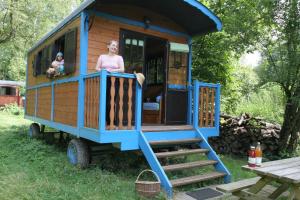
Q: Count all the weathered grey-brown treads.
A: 4